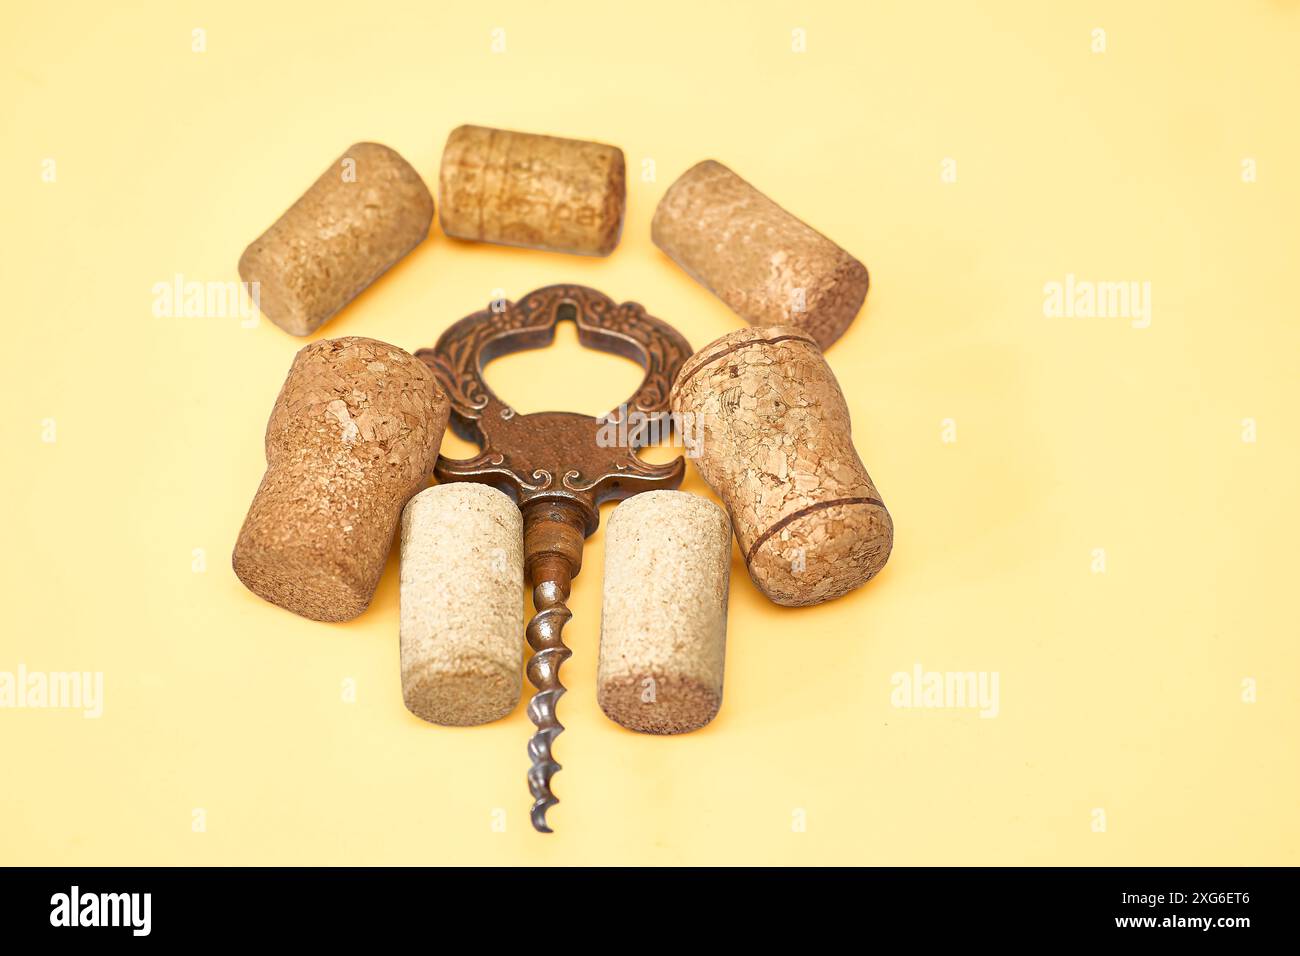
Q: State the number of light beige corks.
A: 2